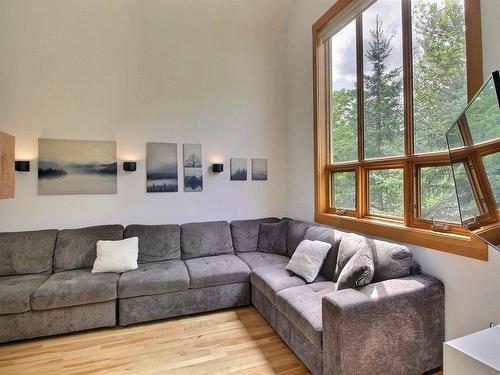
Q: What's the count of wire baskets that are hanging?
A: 0